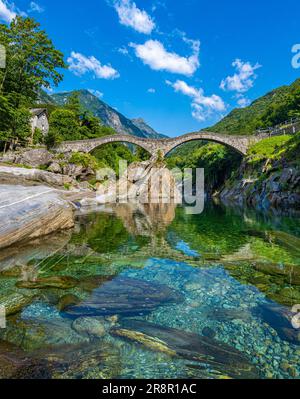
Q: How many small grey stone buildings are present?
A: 1